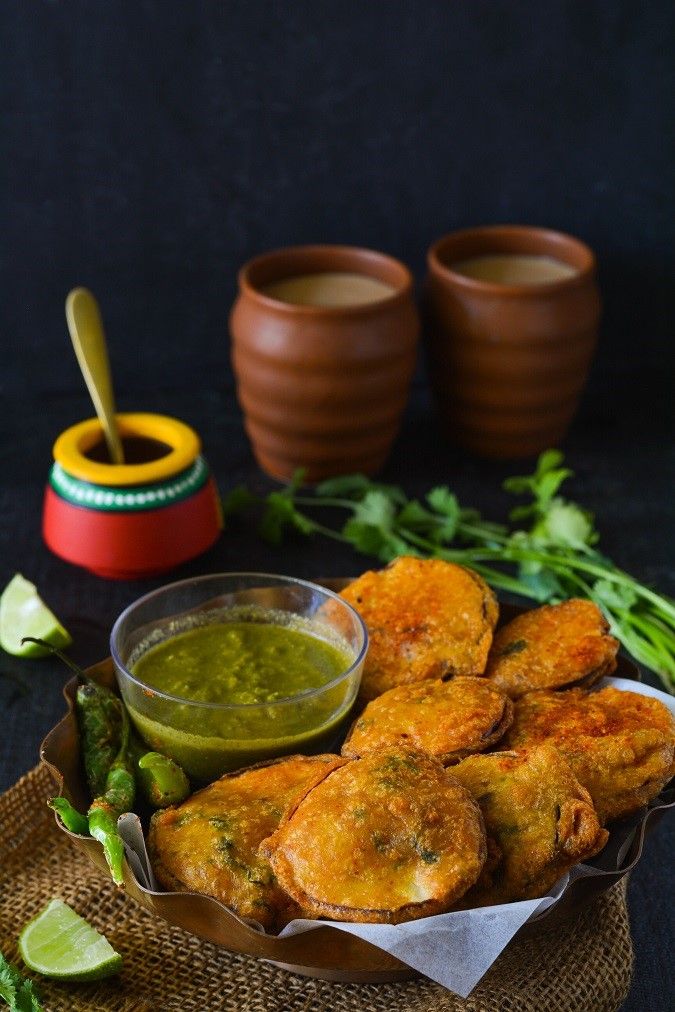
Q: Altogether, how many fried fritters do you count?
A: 7